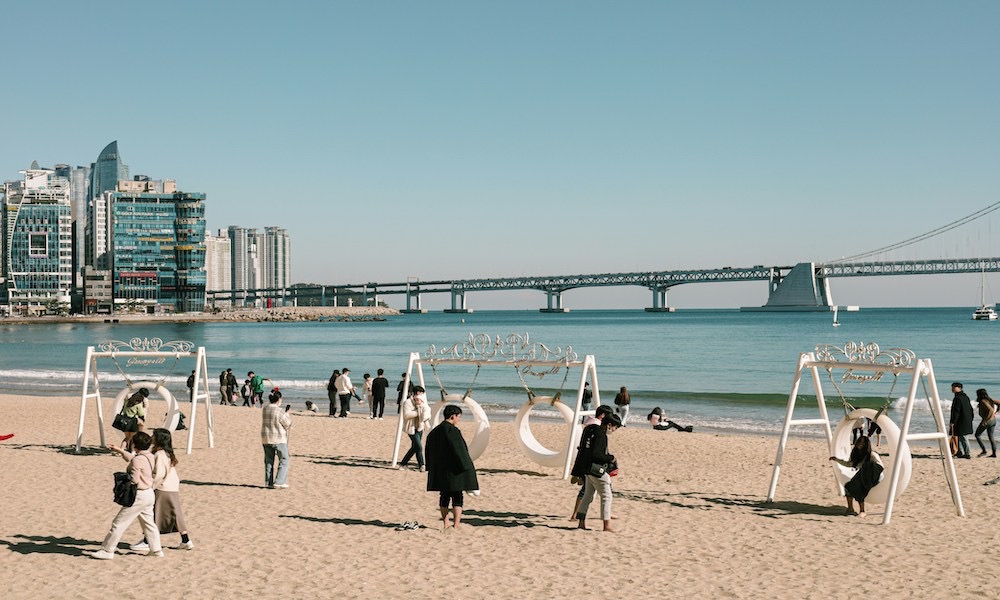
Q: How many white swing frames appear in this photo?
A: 3